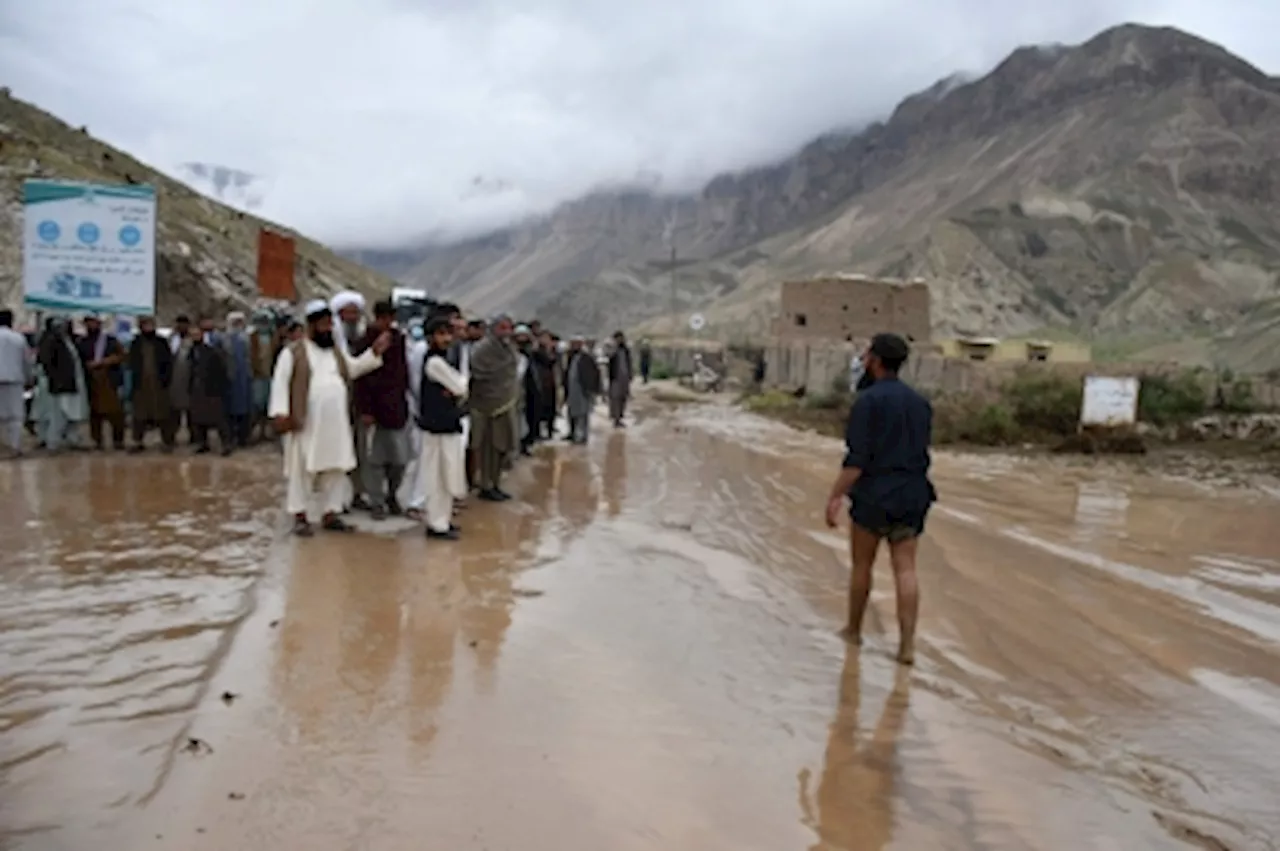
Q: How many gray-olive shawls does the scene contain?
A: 1